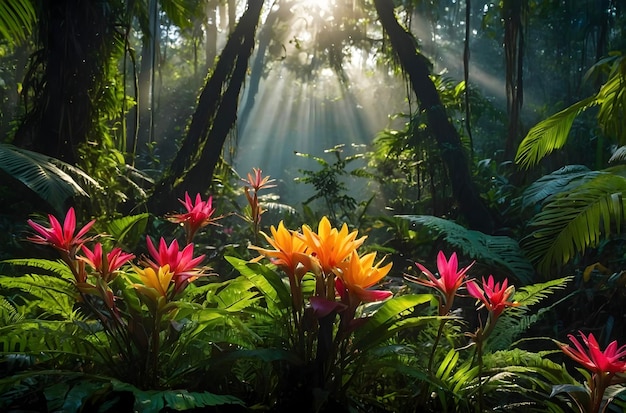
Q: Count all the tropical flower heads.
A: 12